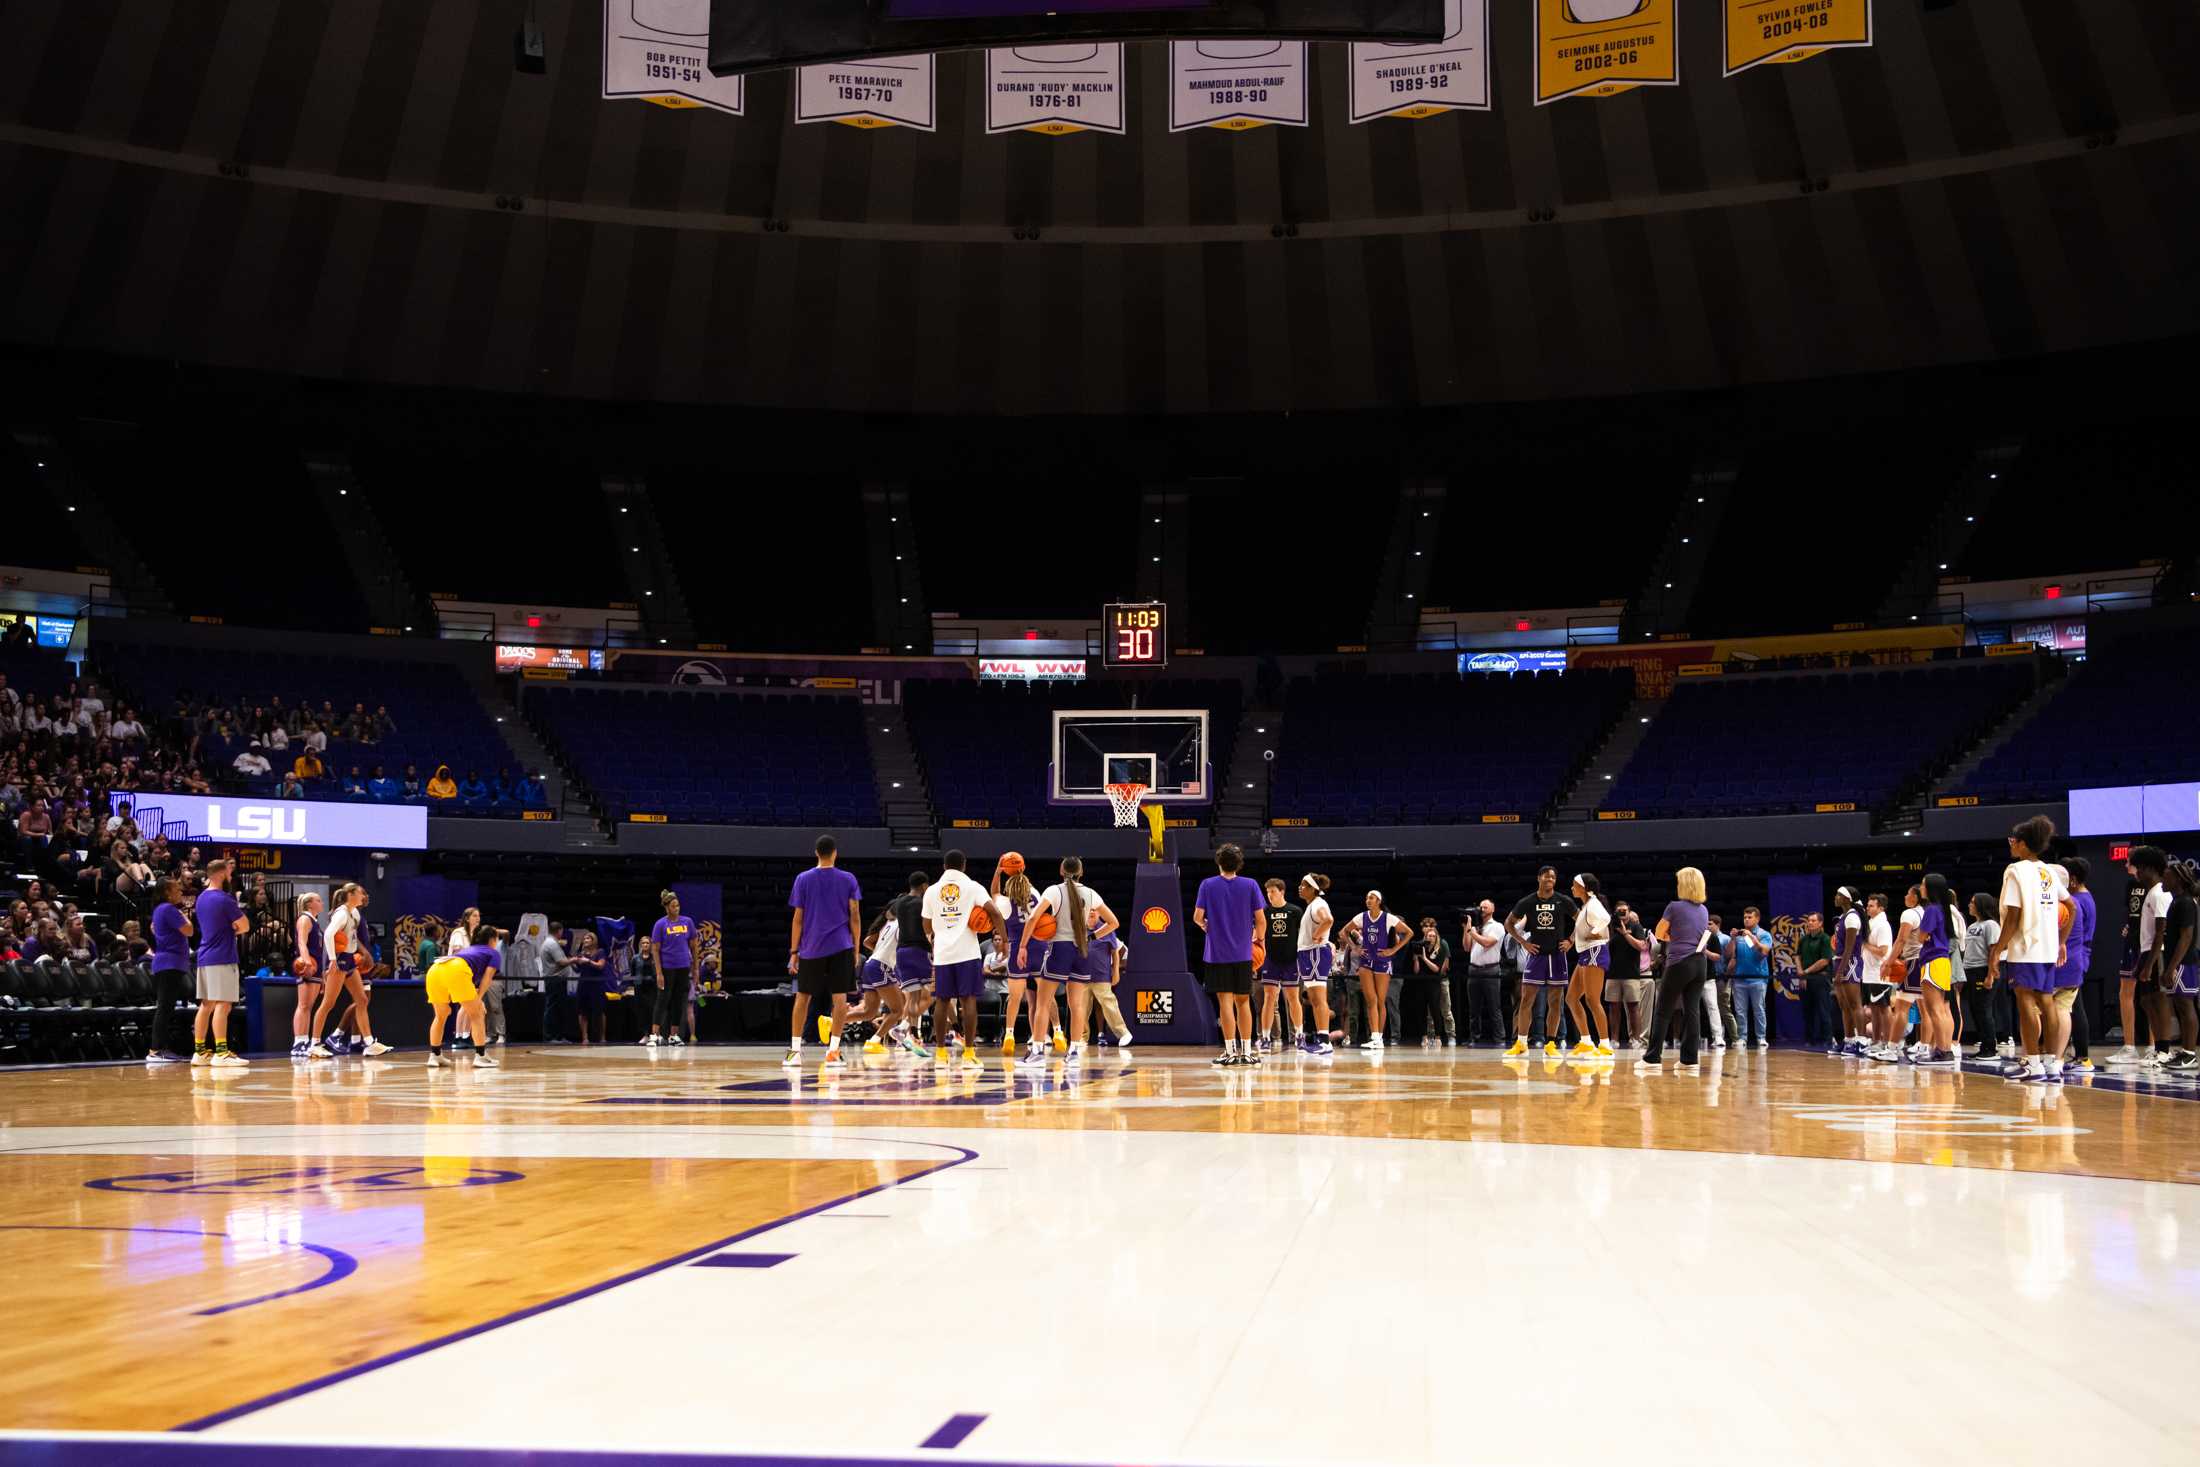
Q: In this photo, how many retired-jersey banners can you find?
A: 7